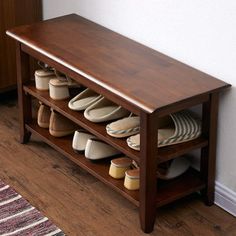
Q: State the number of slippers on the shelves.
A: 4